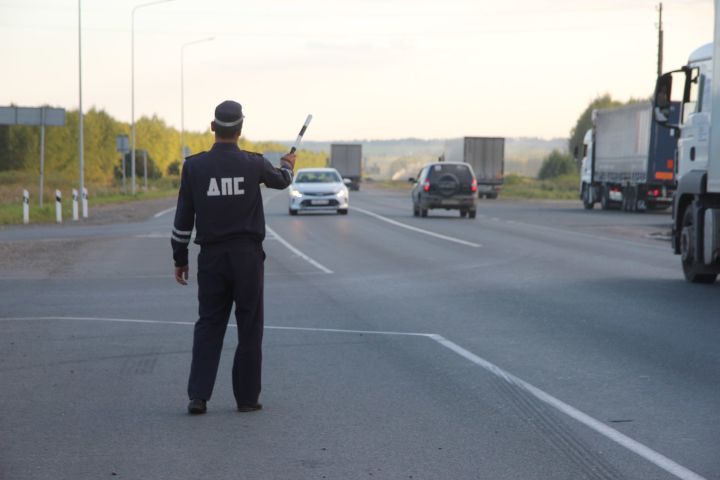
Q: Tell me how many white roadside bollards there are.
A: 4